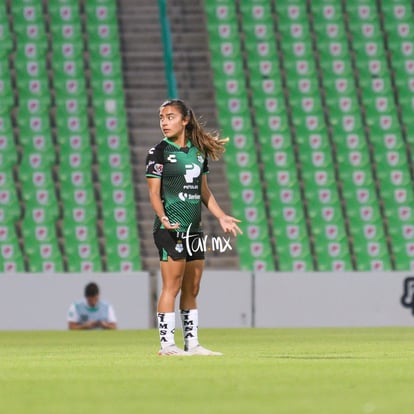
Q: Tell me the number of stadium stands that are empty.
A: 2